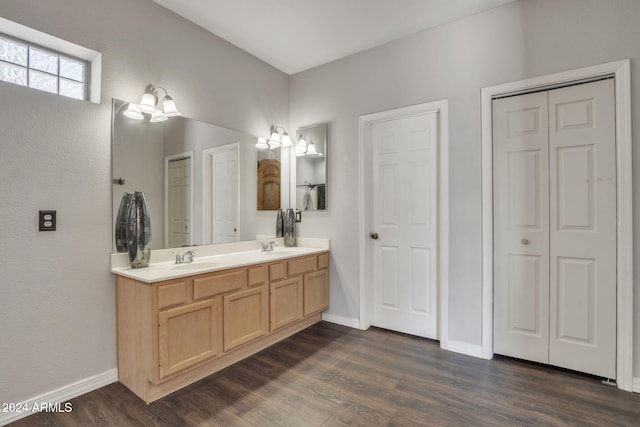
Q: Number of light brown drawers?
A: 6